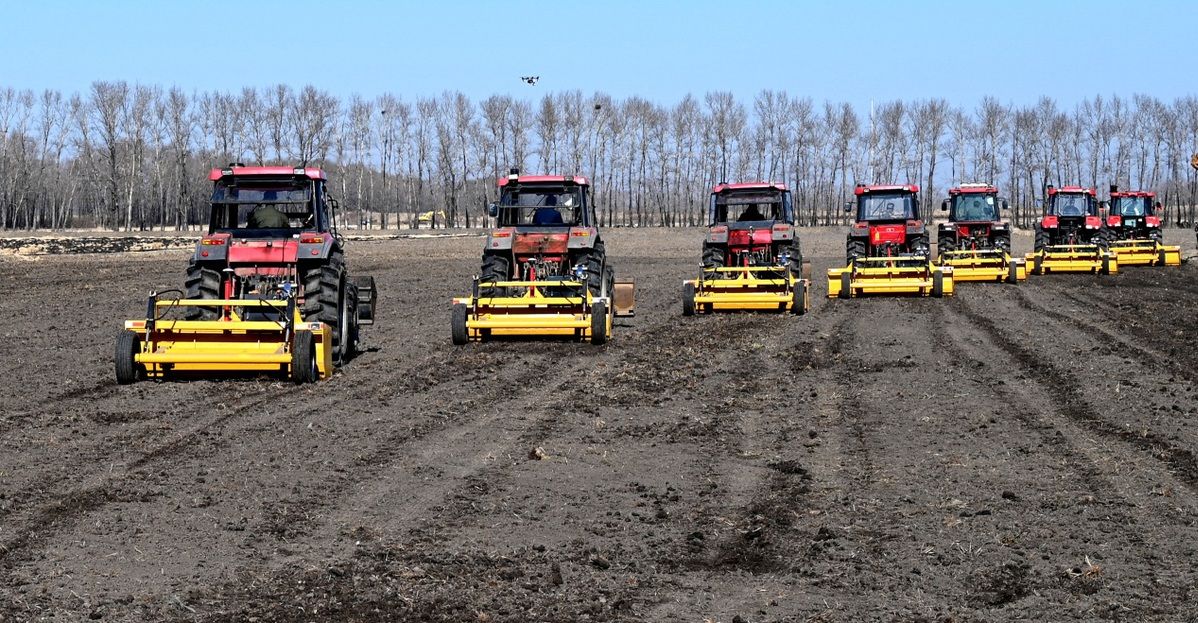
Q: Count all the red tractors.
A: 7